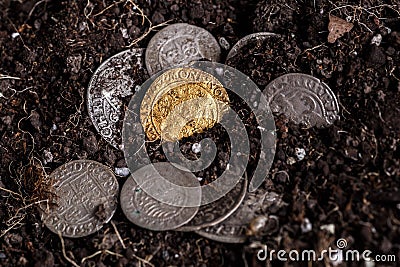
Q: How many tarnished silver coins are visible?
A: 8